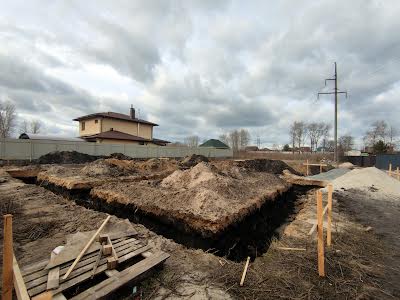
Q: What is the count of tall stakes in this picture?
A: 3